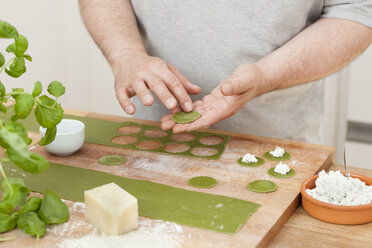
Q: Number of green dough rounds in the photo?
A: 7